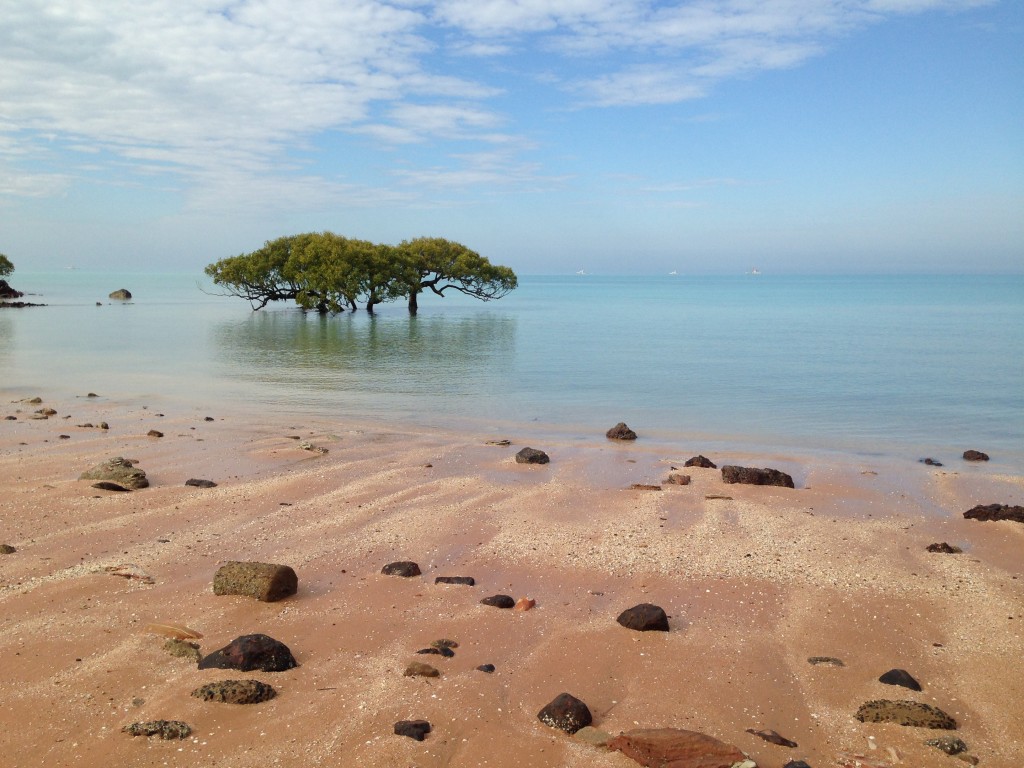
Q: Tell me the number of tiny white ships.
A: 3